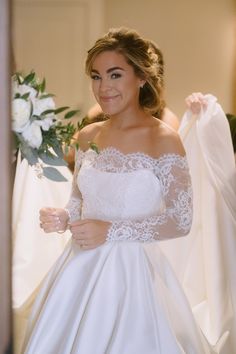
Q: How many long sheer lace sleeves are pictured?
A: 2